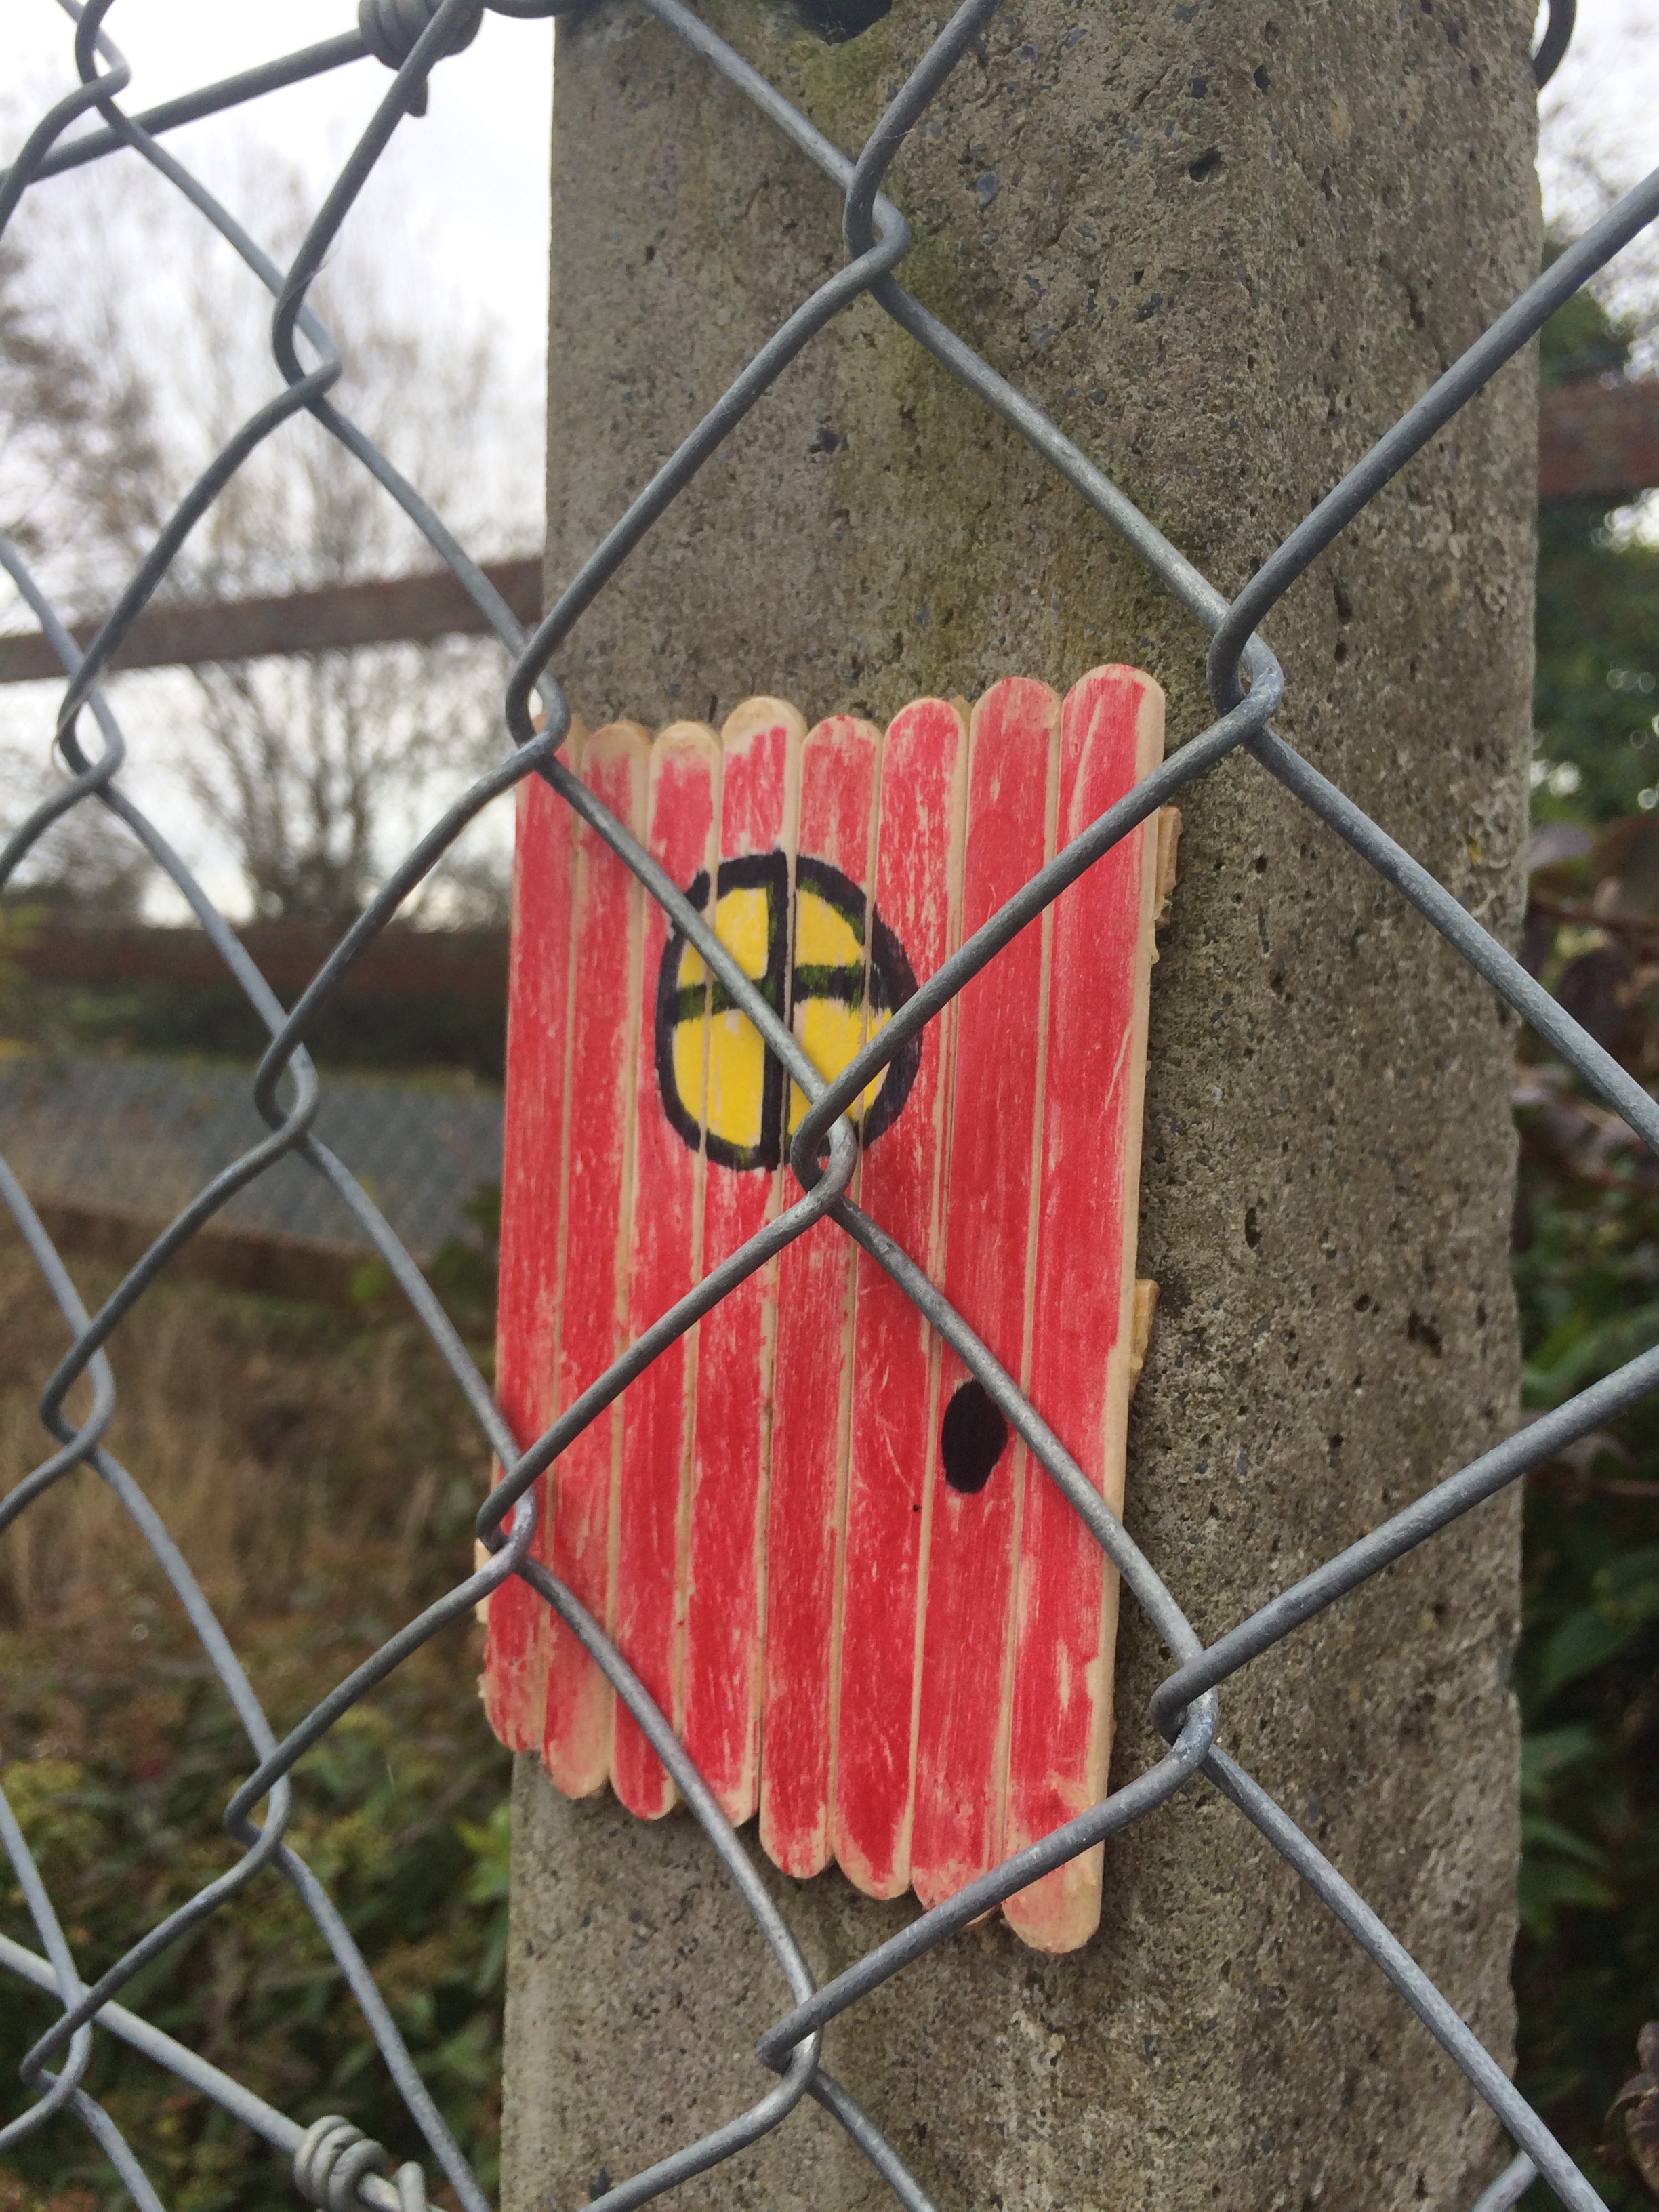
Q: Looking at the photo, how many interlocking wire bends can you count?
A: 14